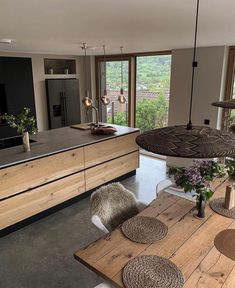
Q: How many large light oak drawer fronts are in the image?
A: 4